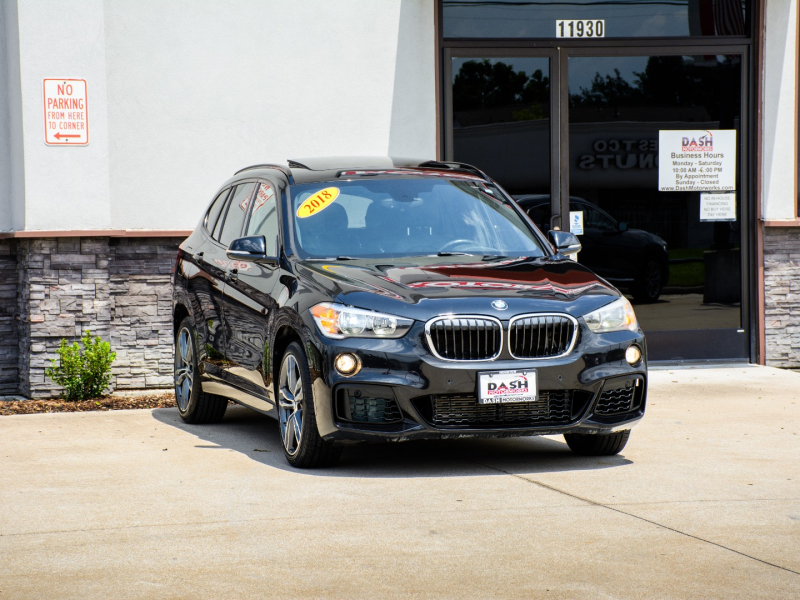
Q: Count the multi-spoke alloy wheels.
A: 2